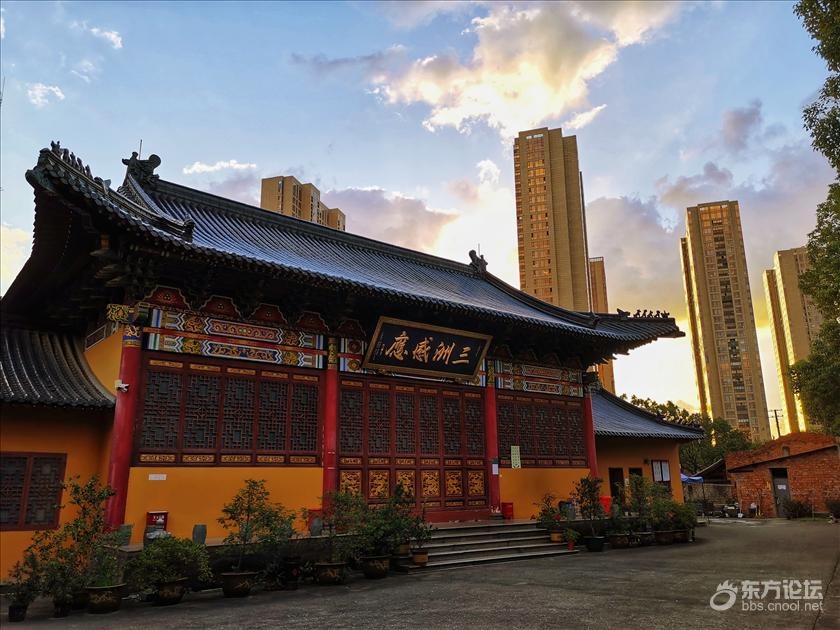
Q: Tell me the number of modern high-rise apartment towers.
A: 5